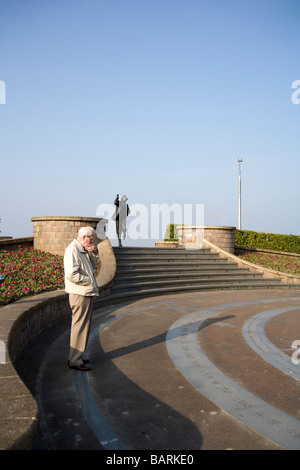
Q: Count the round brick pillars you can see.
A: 2